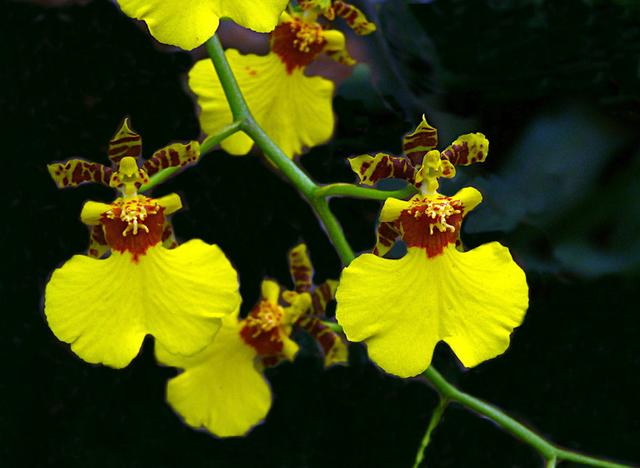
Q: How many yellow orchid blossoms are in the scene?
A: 5